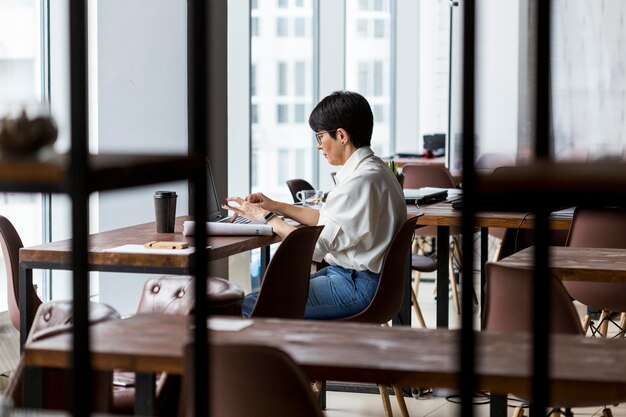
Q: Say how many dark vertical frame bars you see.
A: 4